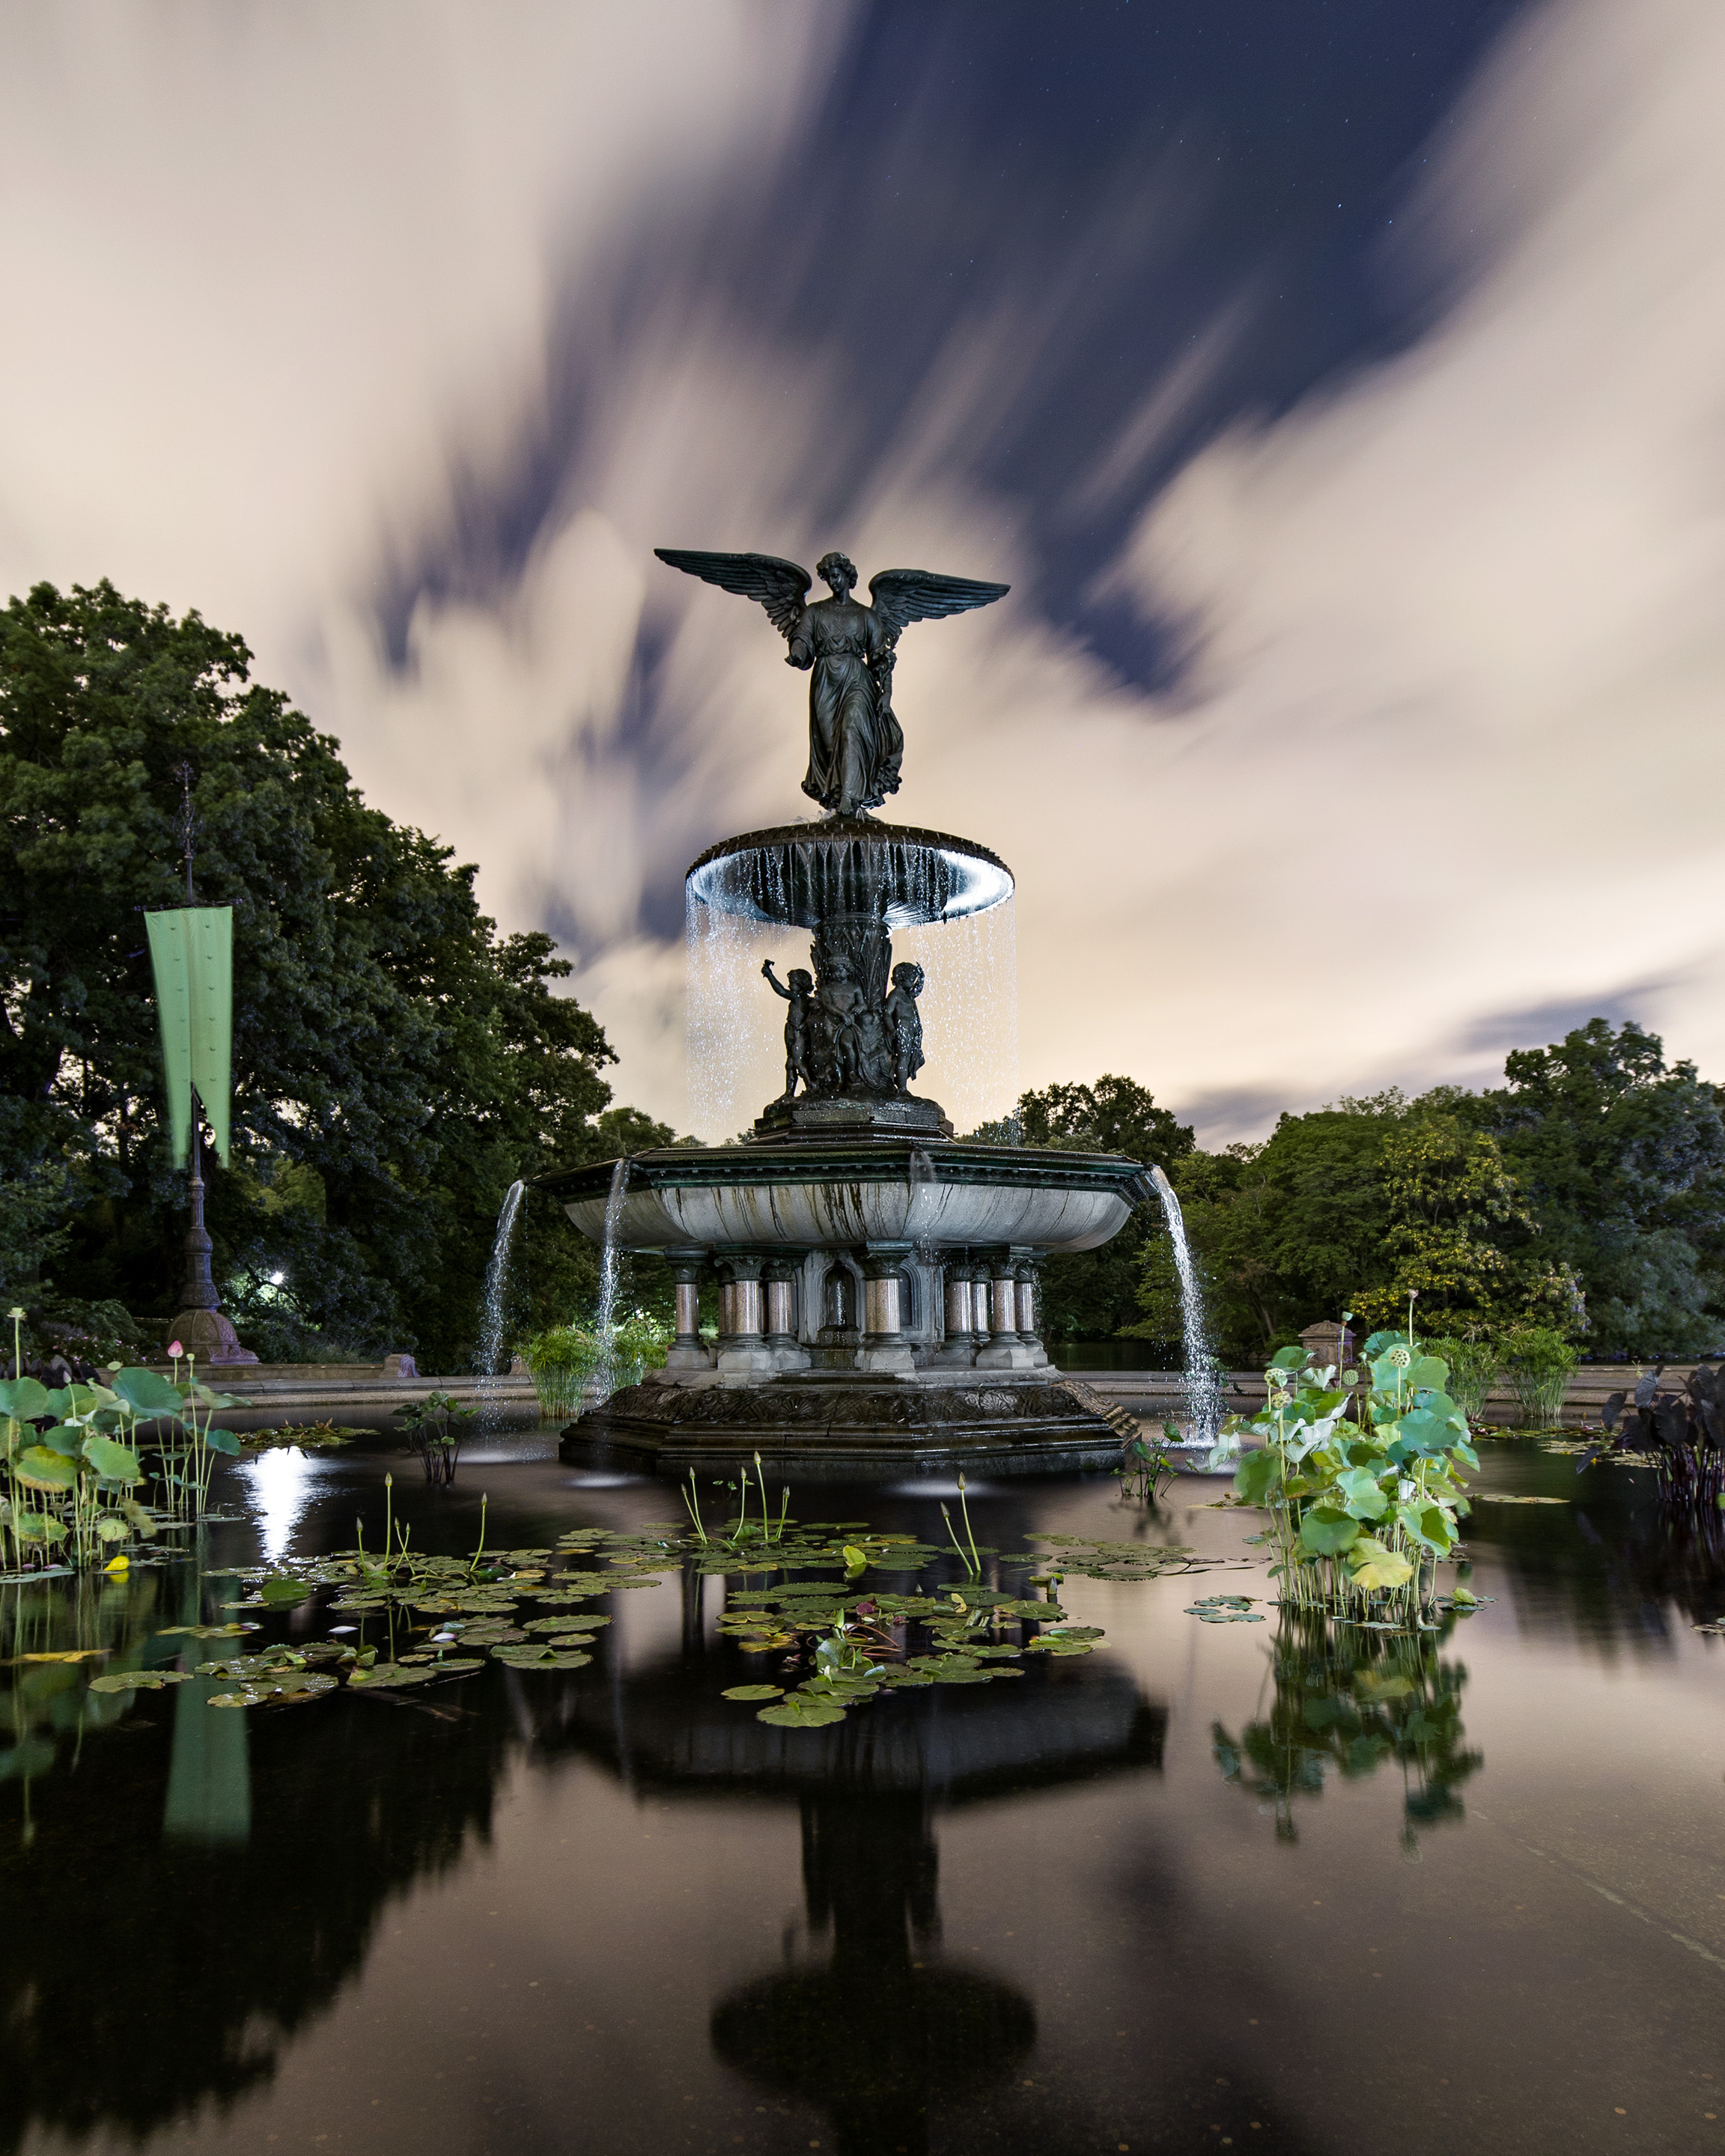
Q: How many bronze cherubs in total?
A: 3